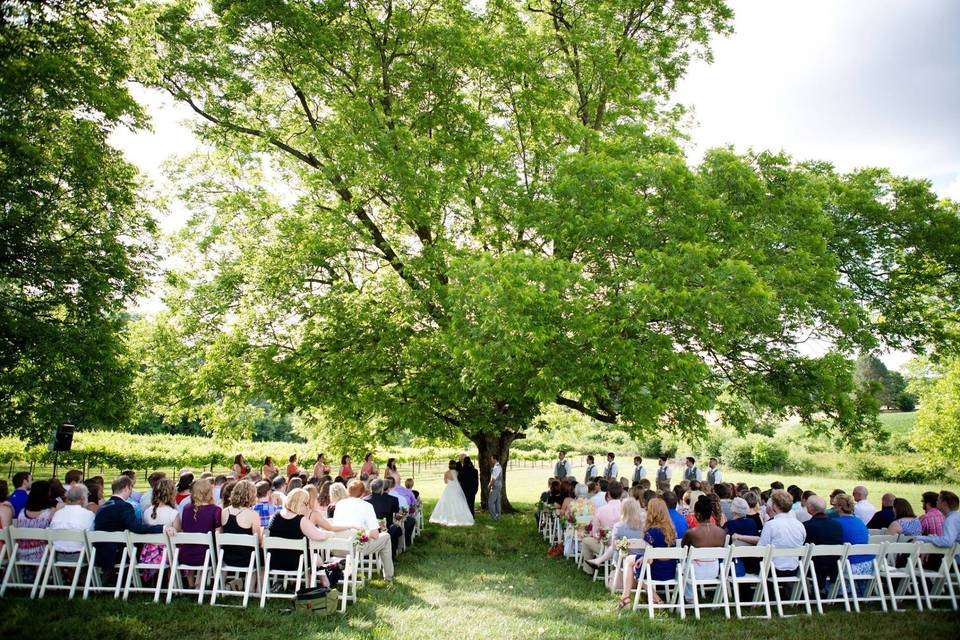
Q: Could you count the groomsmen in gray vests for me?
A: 7